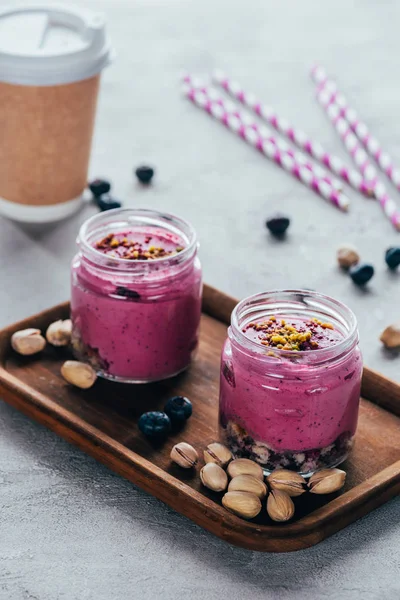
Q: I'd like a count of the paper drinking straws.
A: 5